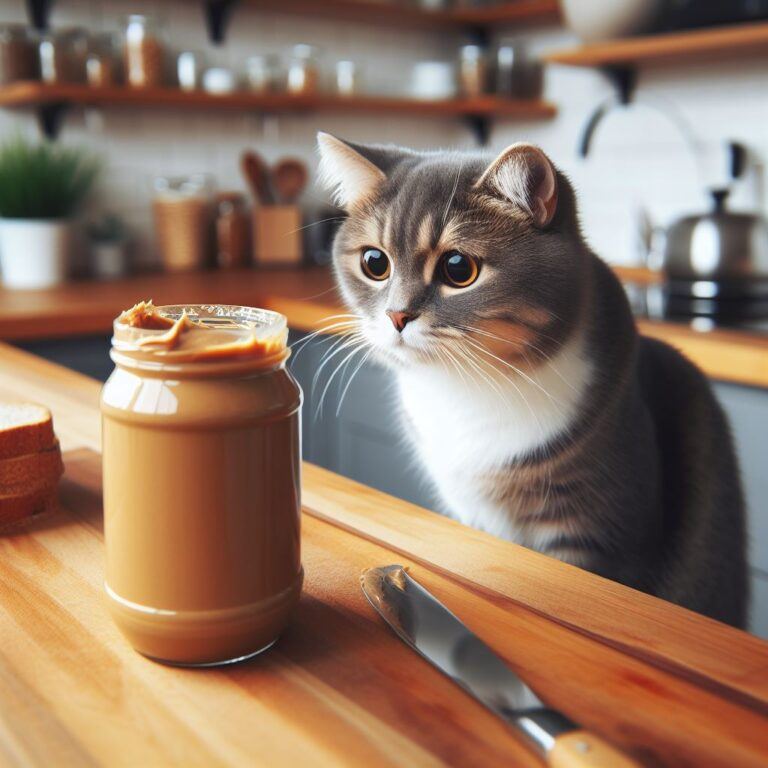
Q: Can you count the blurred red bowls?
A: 0